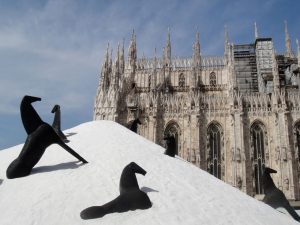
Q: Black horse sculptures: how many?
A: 6